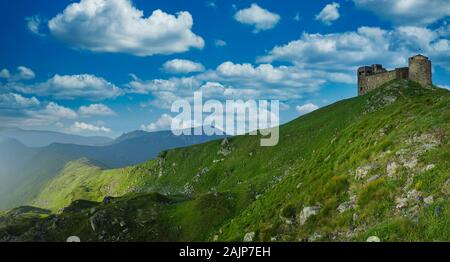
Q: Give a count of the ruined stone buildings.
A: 1